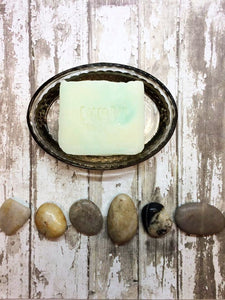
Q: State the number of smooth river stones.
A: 6